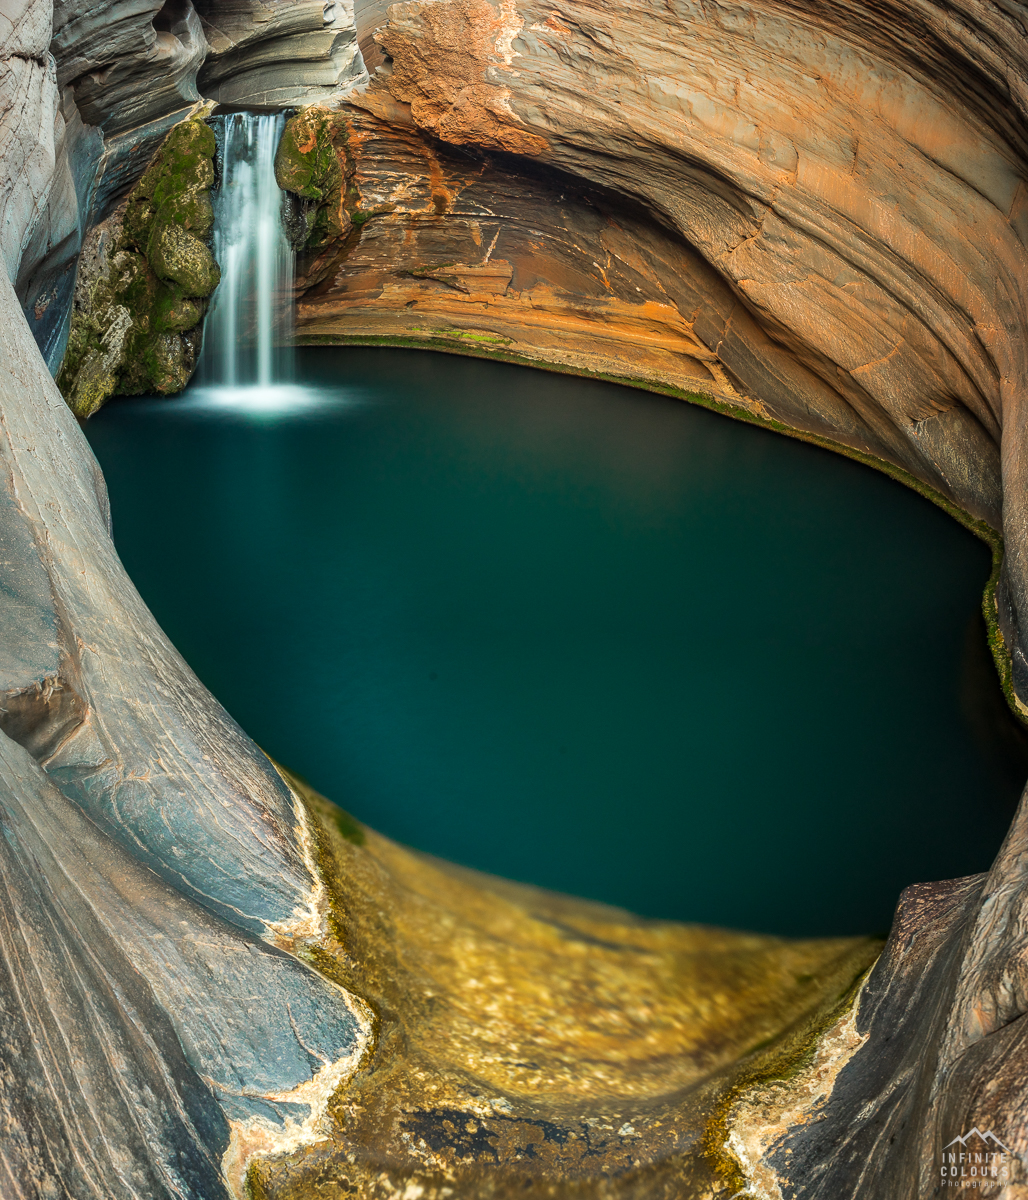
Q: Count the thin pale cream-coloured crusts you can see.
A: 2